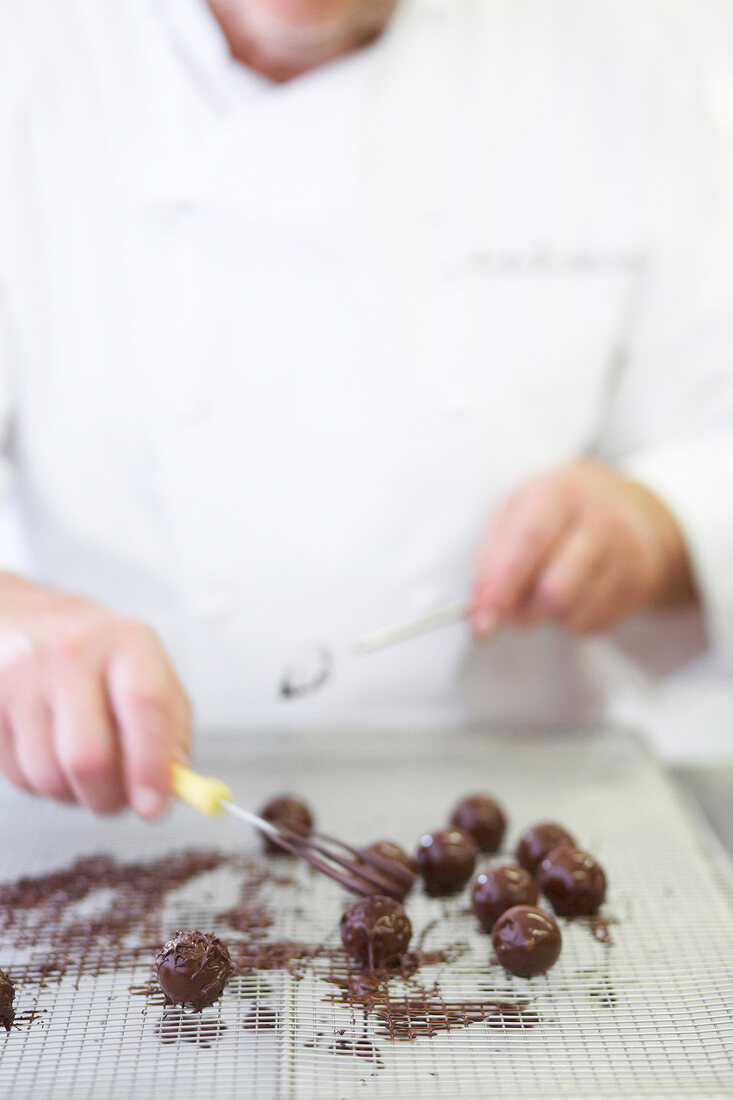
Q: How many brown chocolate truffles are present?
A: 11